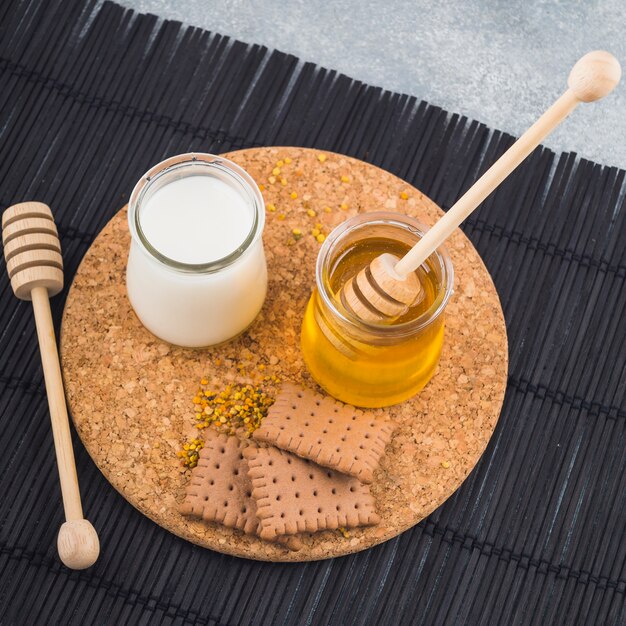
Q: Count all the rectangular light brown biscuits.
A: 3